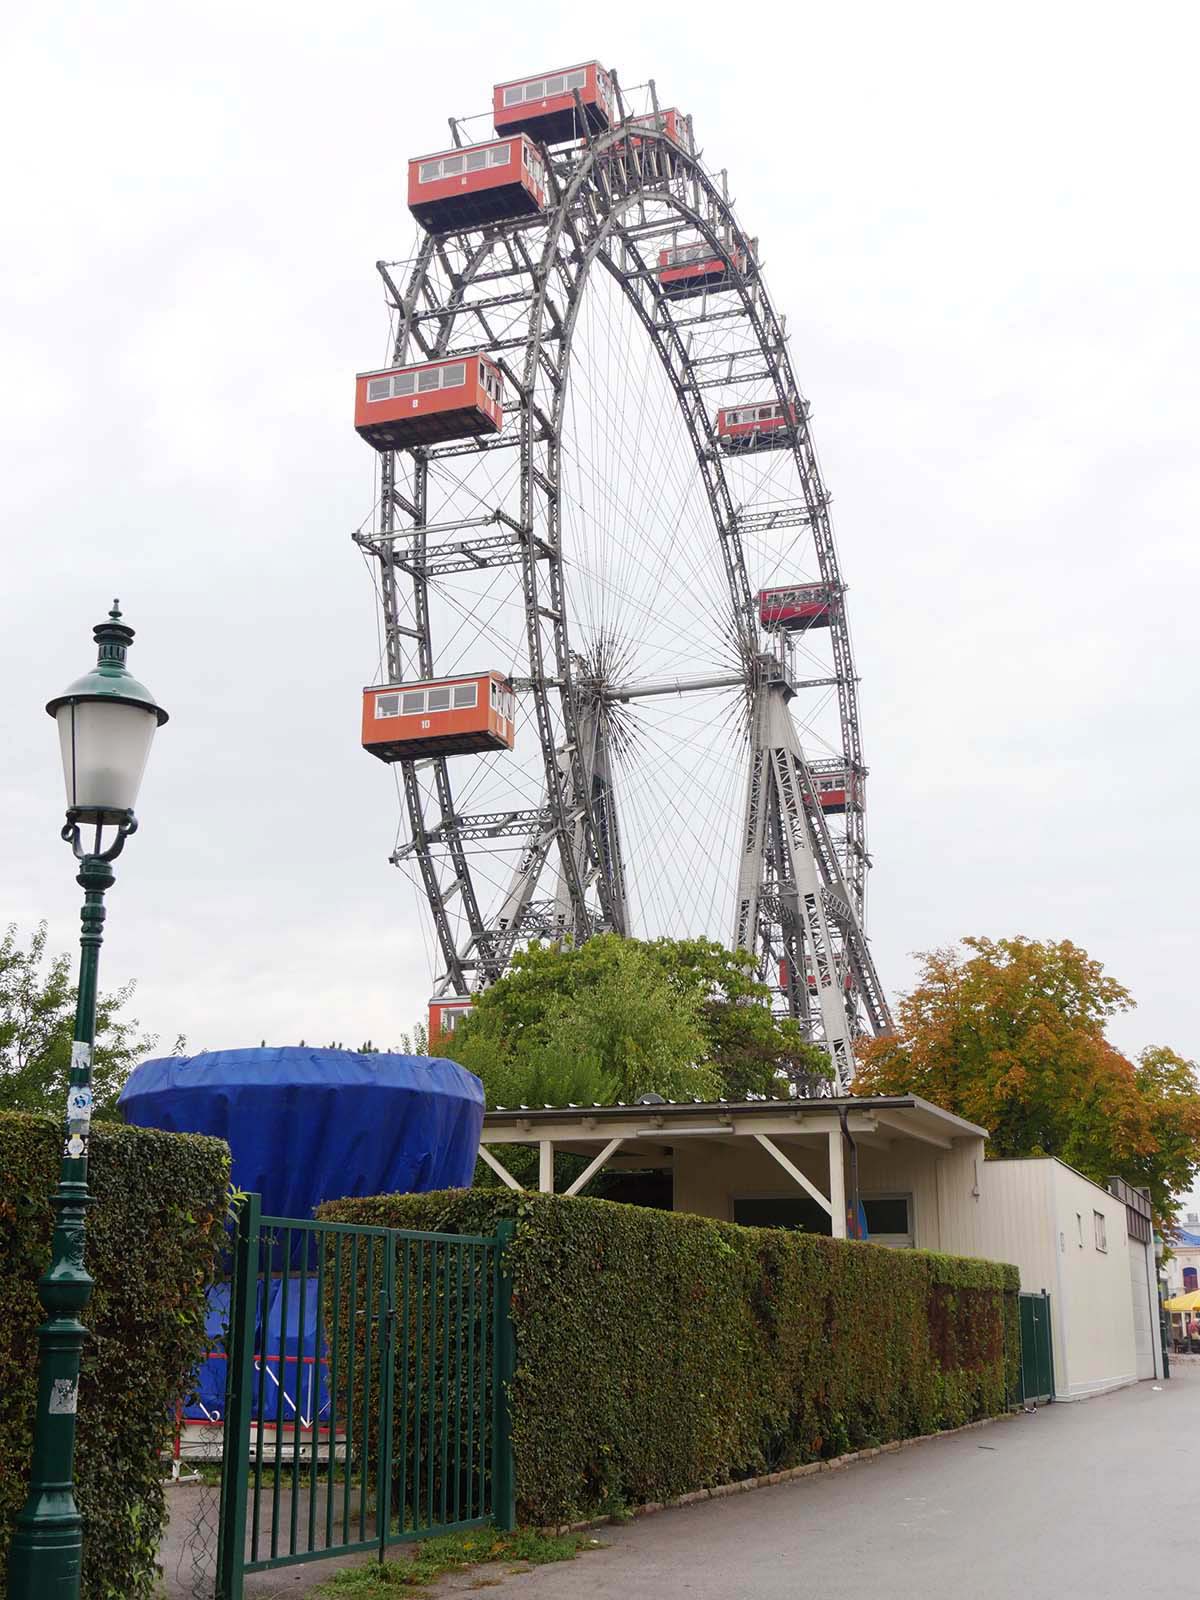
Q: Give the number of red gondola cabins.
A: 11